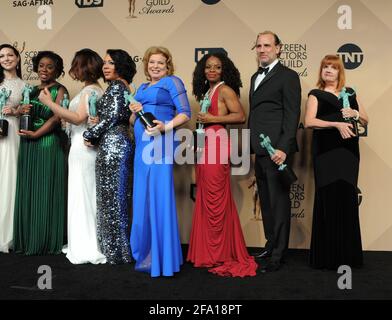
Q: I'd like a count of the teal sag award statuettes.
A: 8